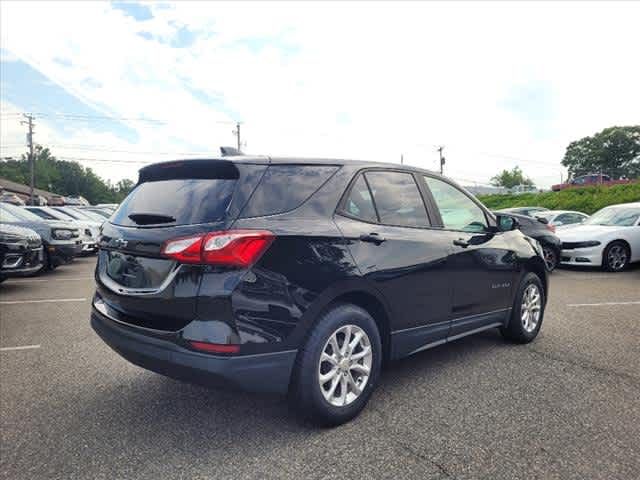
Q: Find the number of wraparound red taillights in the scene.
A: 1